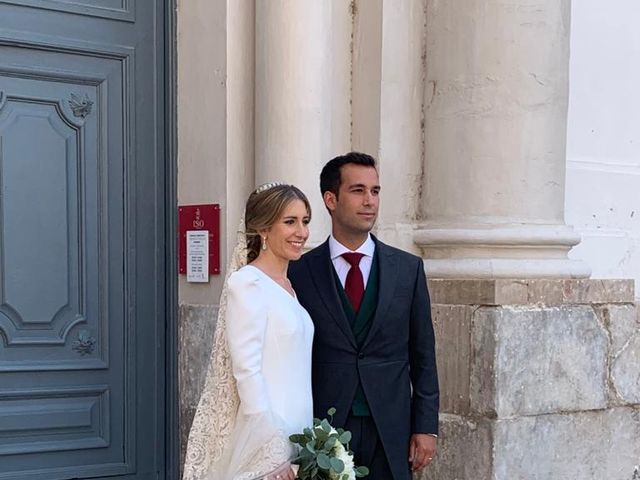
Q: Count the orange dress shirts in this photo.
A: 0